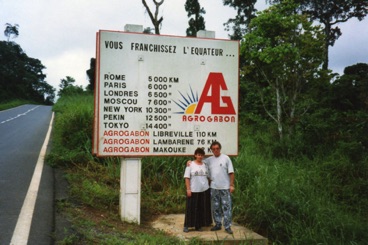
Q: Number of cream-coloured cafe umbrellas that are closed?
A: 0